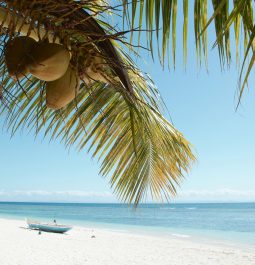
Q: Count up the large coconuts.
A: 3